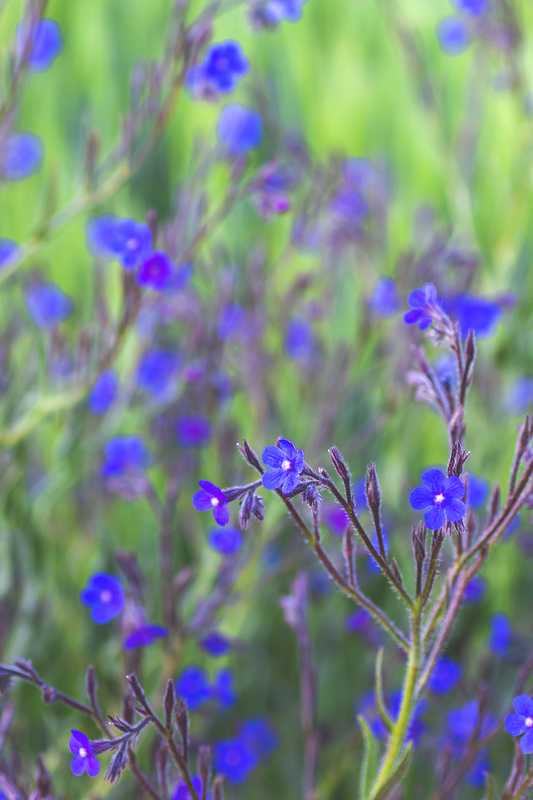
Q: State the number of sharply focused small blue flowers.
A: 6